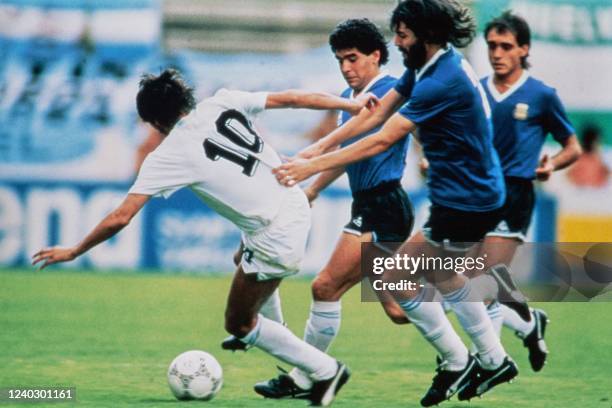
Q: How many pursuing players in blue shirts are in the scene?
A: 3